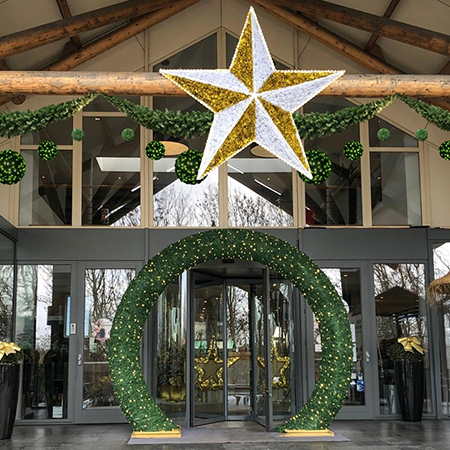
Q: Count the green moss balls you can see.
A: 11